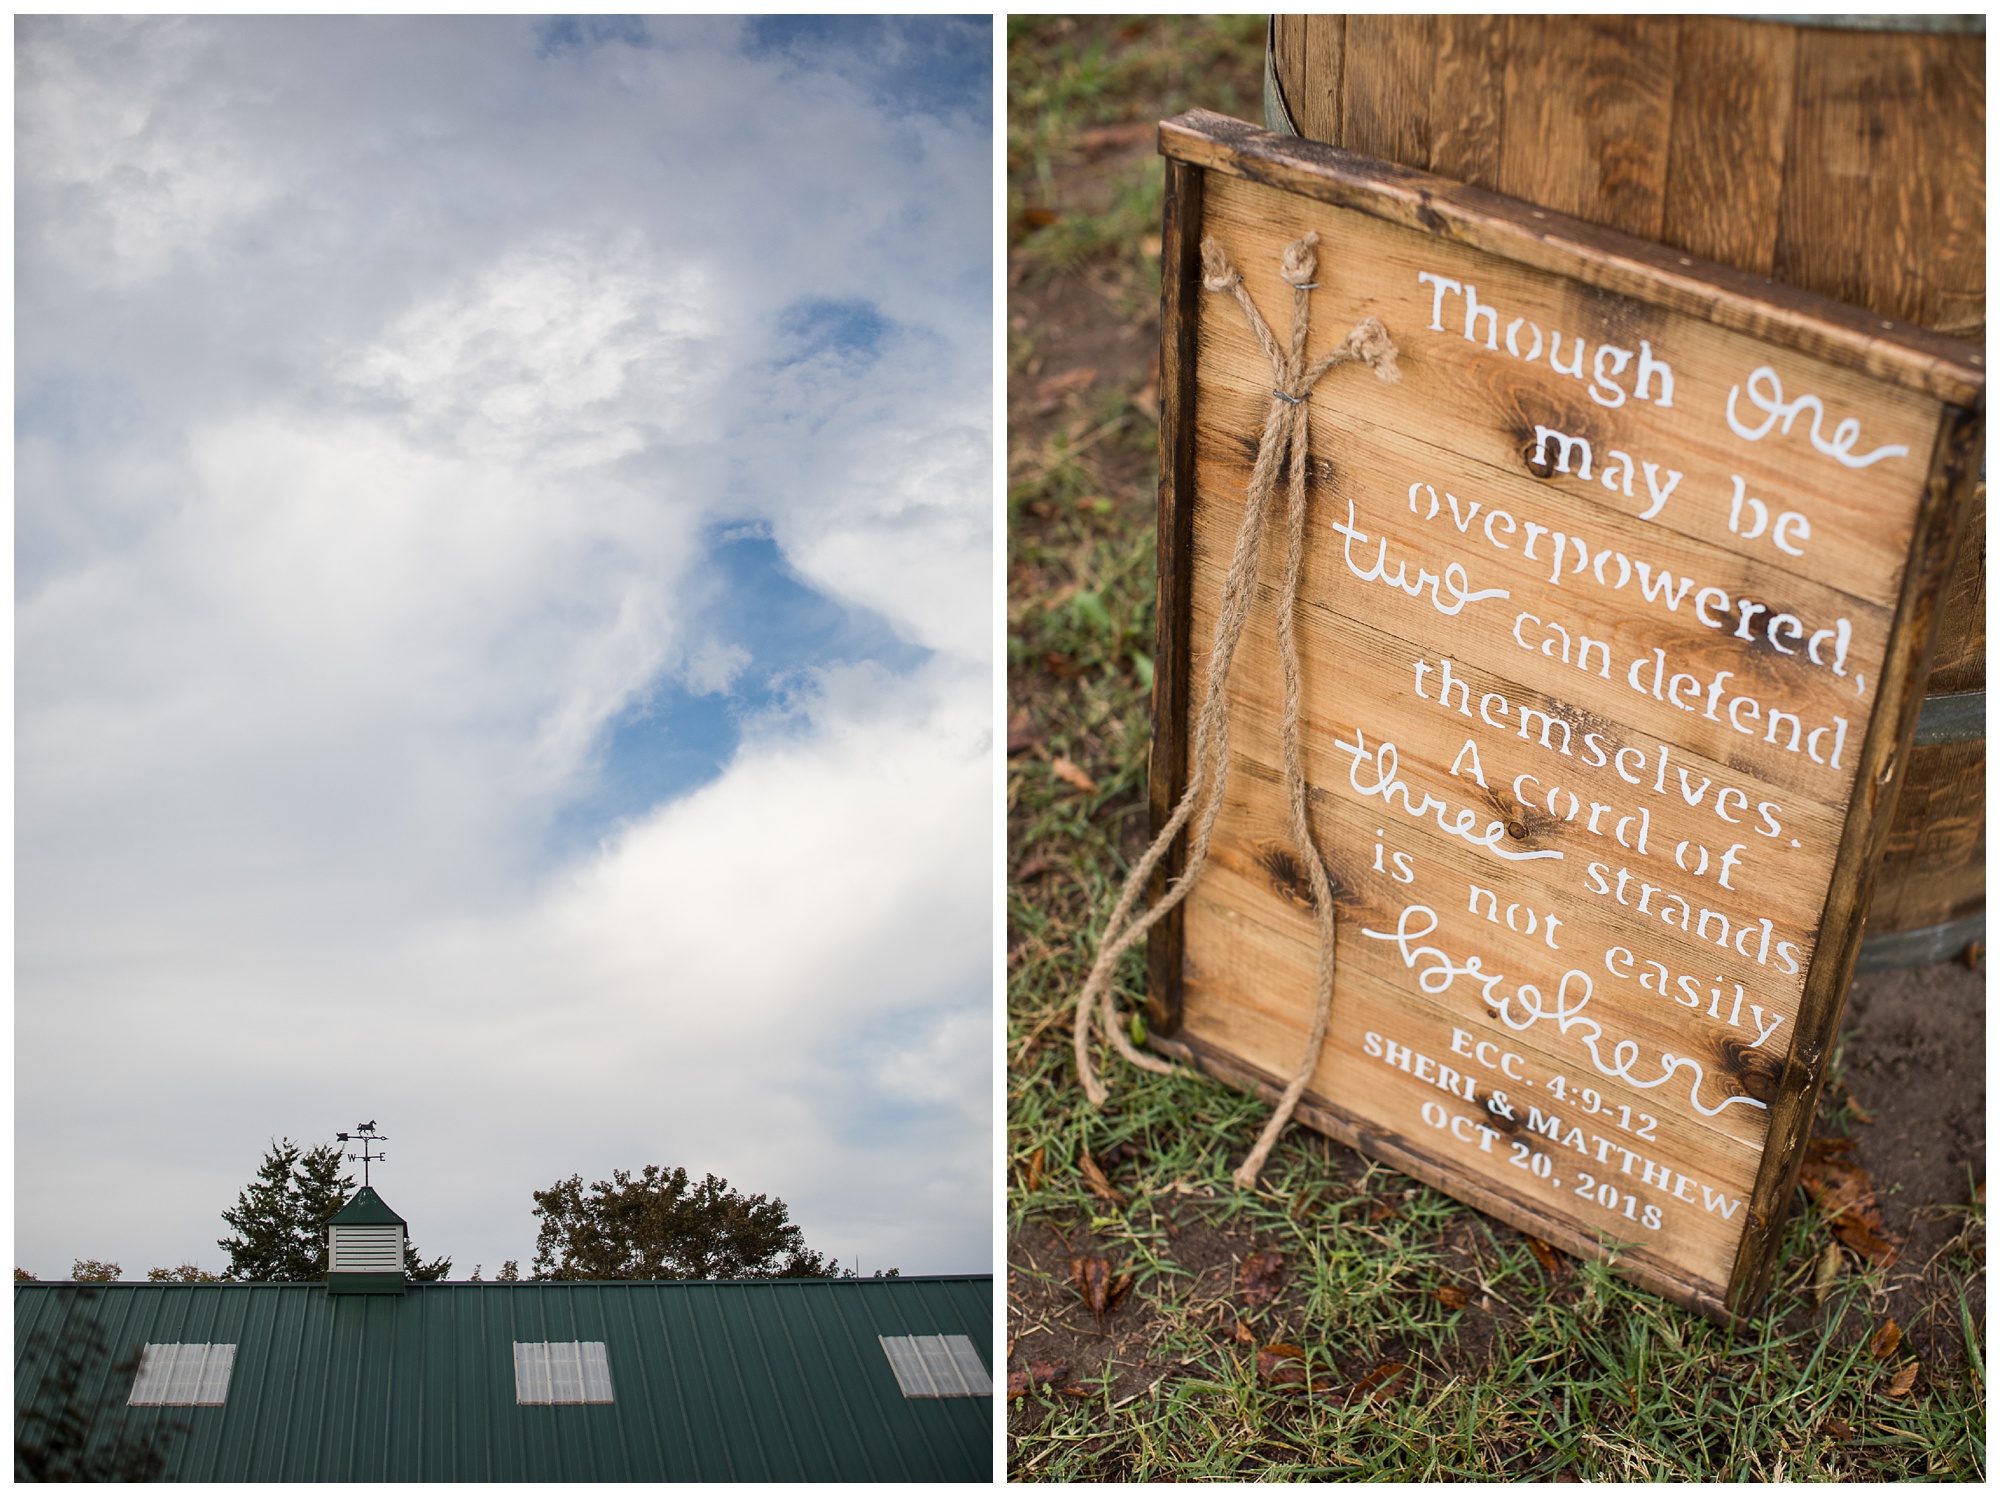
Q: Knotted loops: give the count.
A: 3